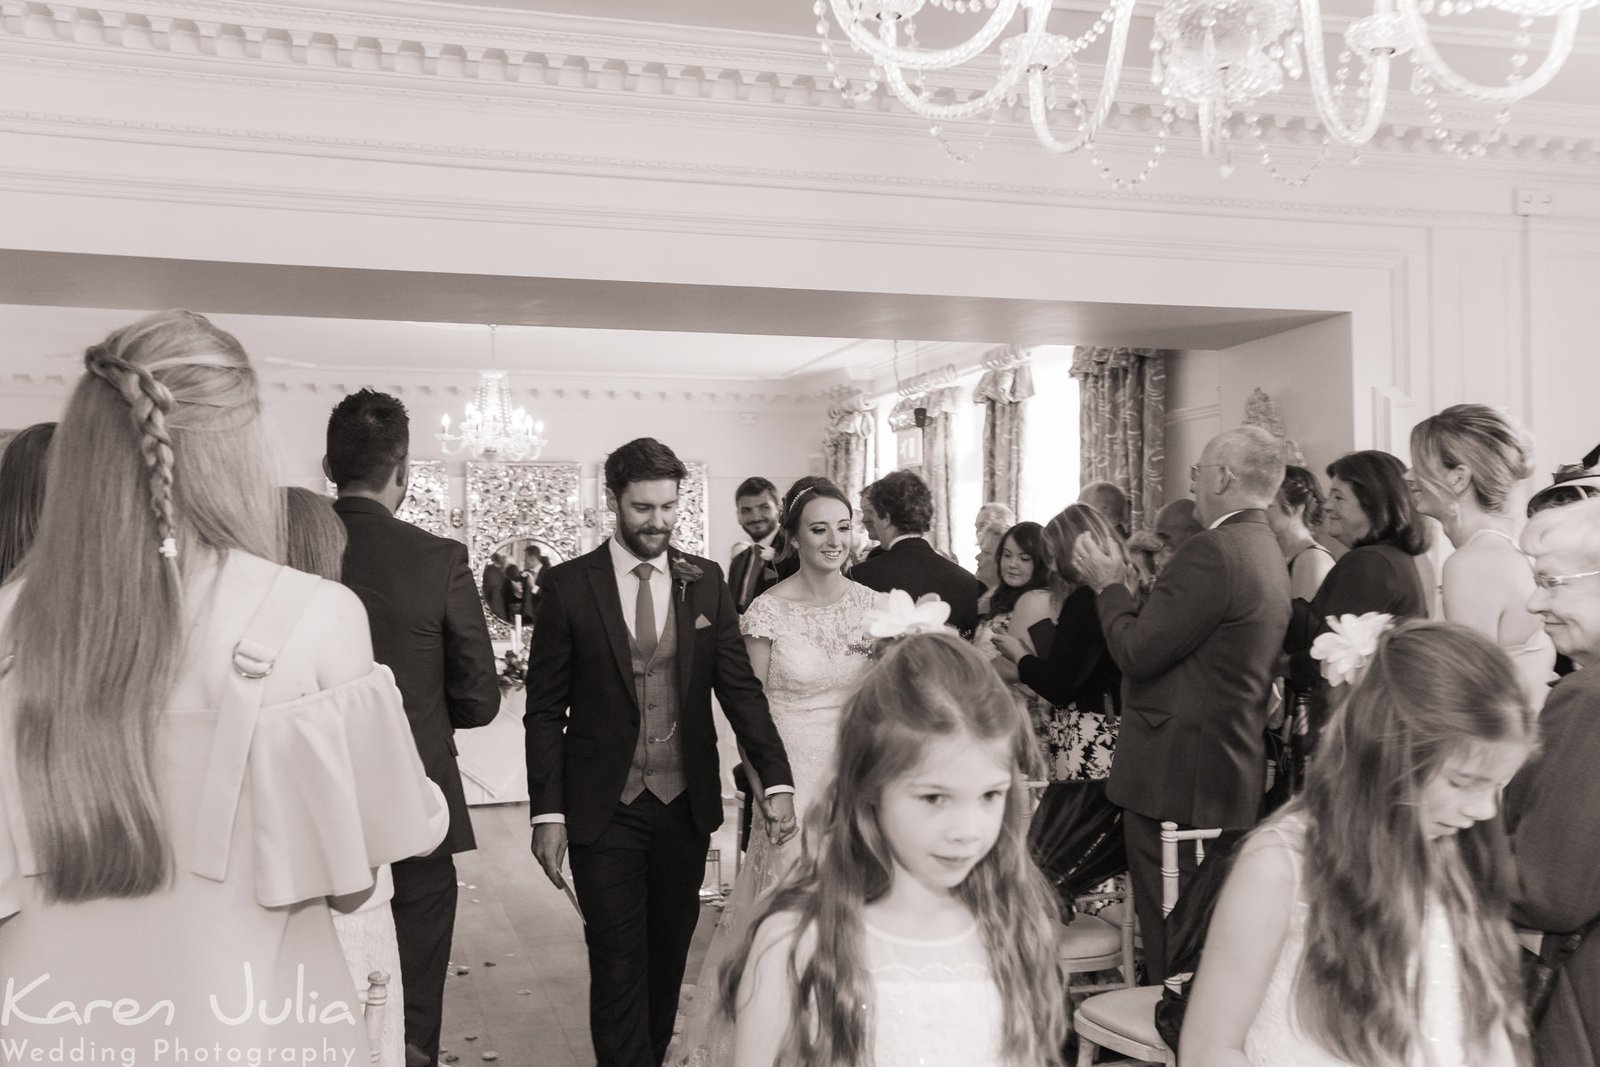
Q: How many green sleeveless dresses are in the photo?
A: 0